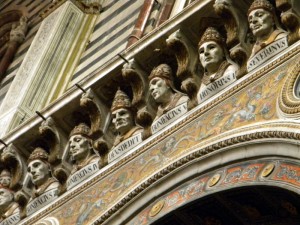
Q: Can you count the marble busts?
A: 7